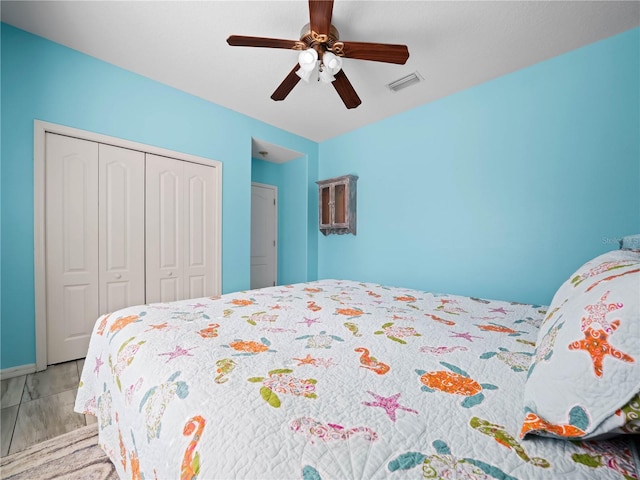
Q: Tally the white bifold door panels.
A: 4